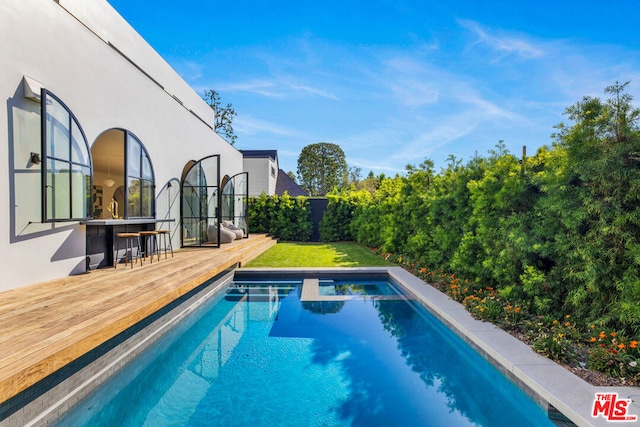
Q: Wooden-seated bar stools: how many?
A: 3